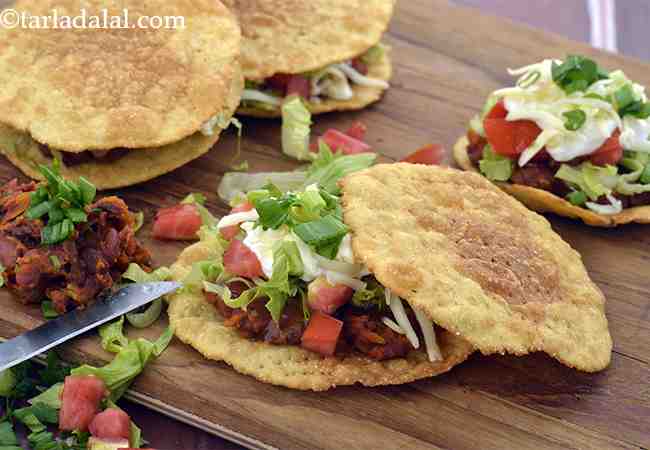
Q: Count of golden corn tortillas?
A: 7